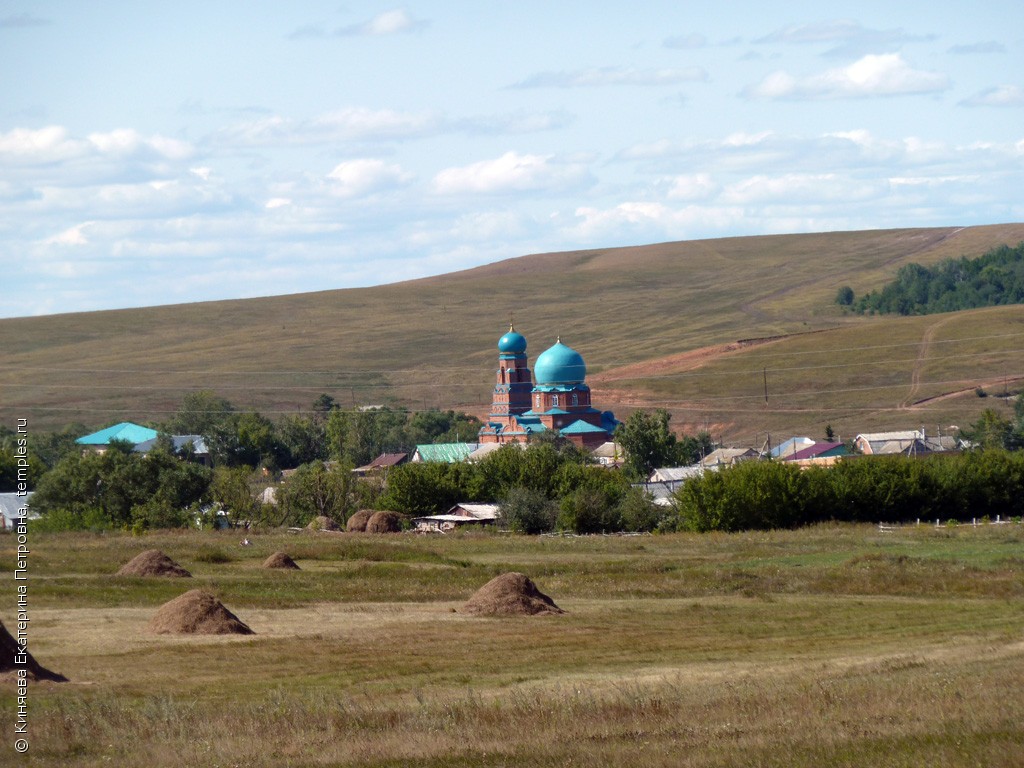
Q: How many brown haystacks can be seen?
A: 8